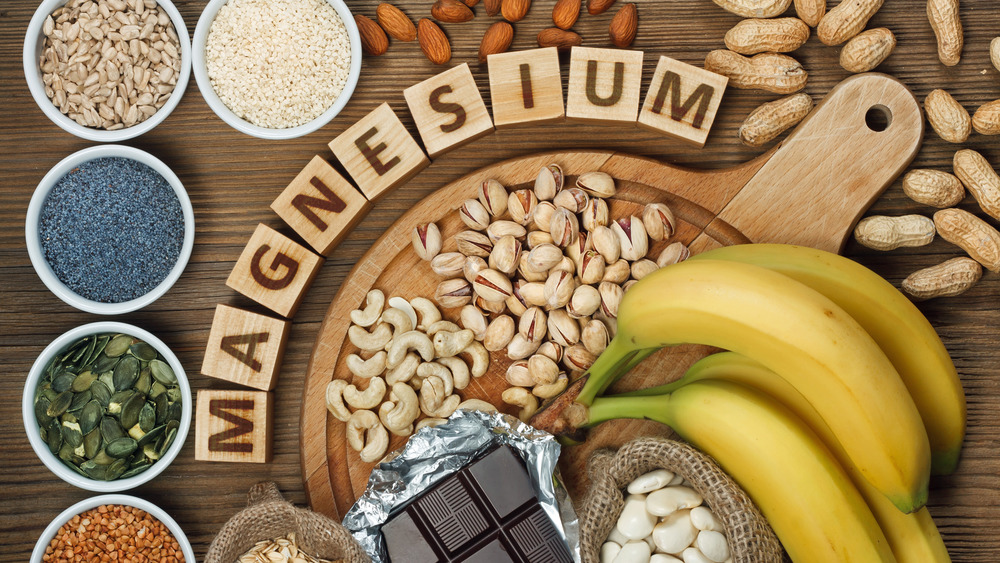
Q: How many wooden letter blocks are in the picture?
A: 9